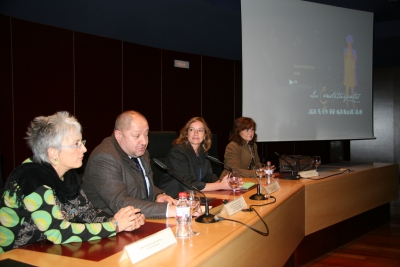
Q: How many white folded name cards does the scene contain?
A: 4